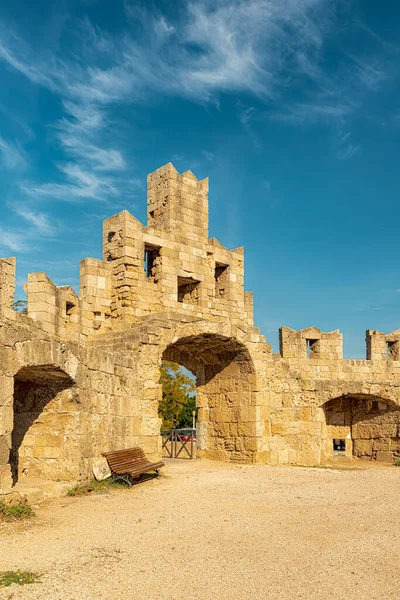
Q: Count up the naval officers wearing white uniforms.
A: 0